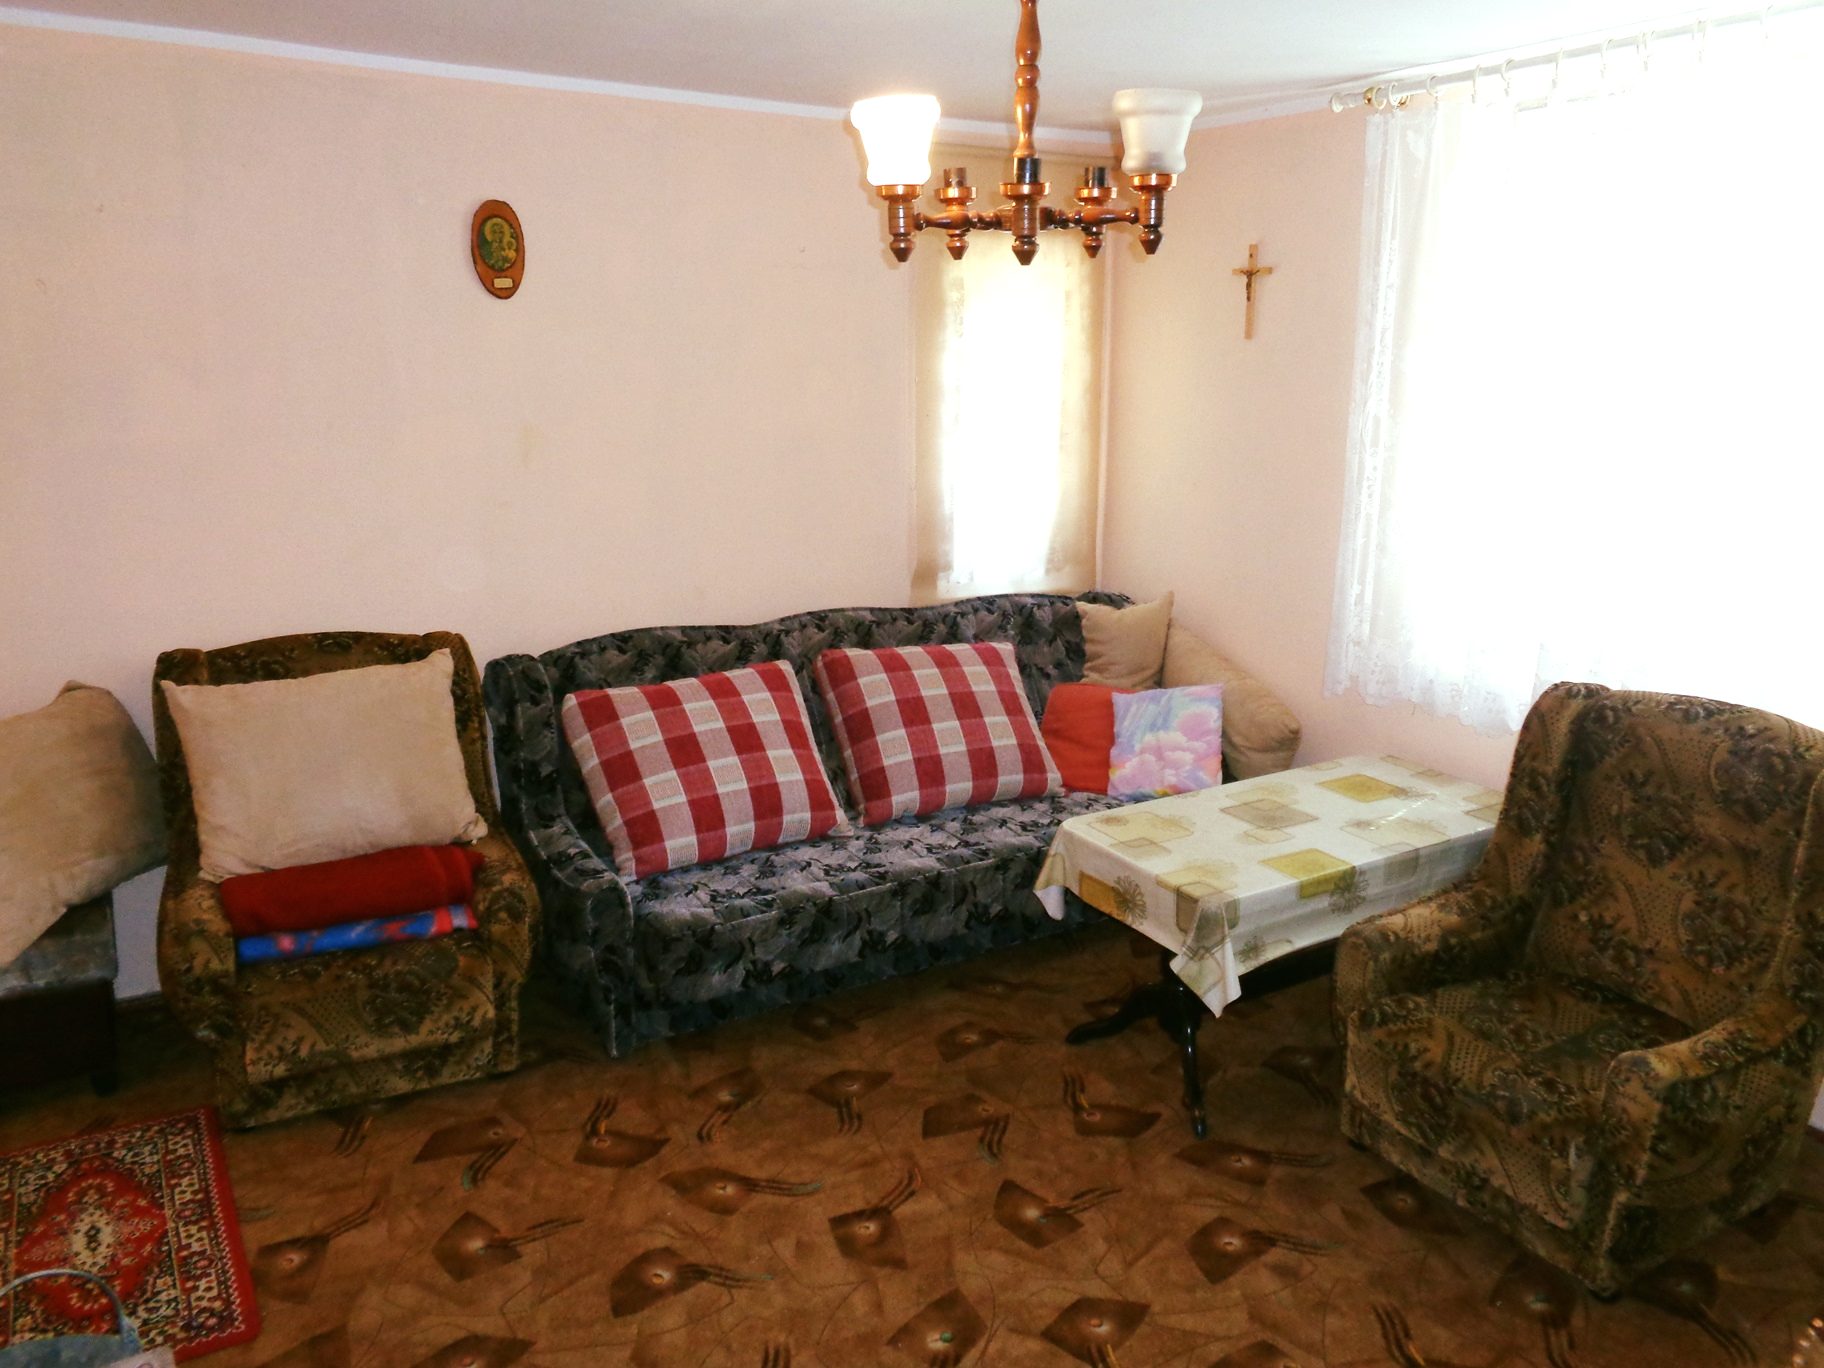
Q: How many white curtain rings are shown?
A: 12